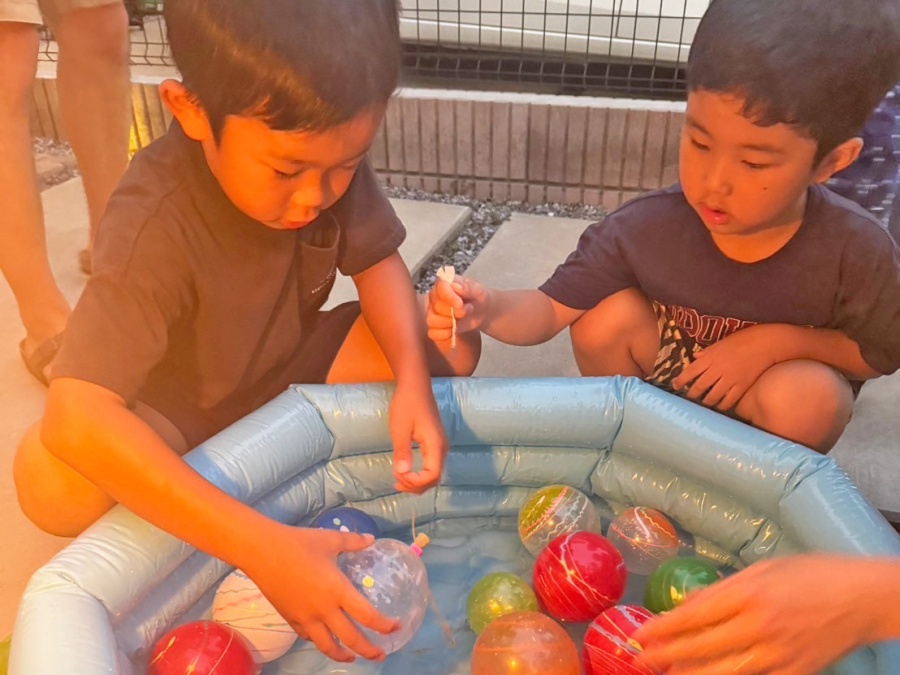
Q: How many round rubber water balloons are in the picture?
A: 11